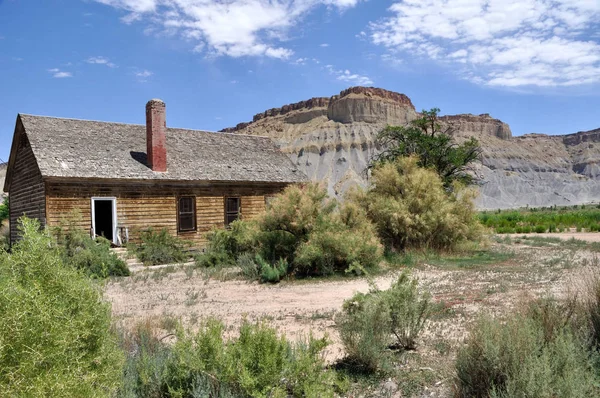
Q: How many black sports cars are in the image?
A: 0